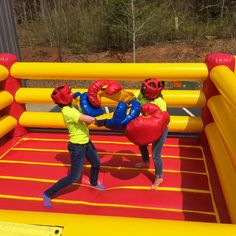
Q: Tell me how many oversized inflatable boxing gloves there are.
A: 4